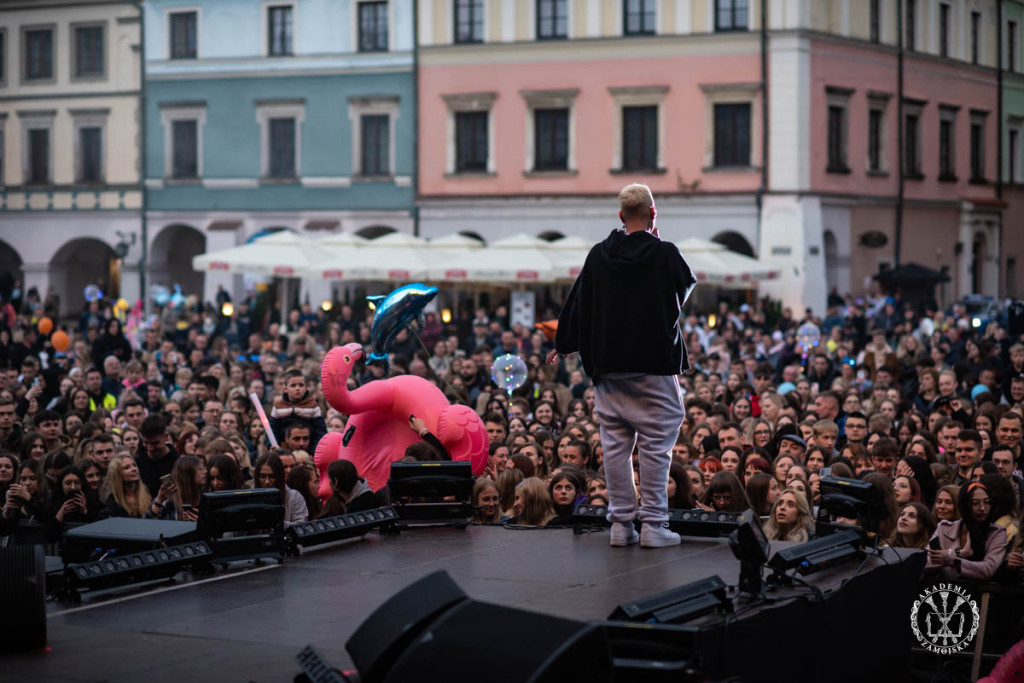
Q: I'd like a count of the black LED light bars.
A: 5